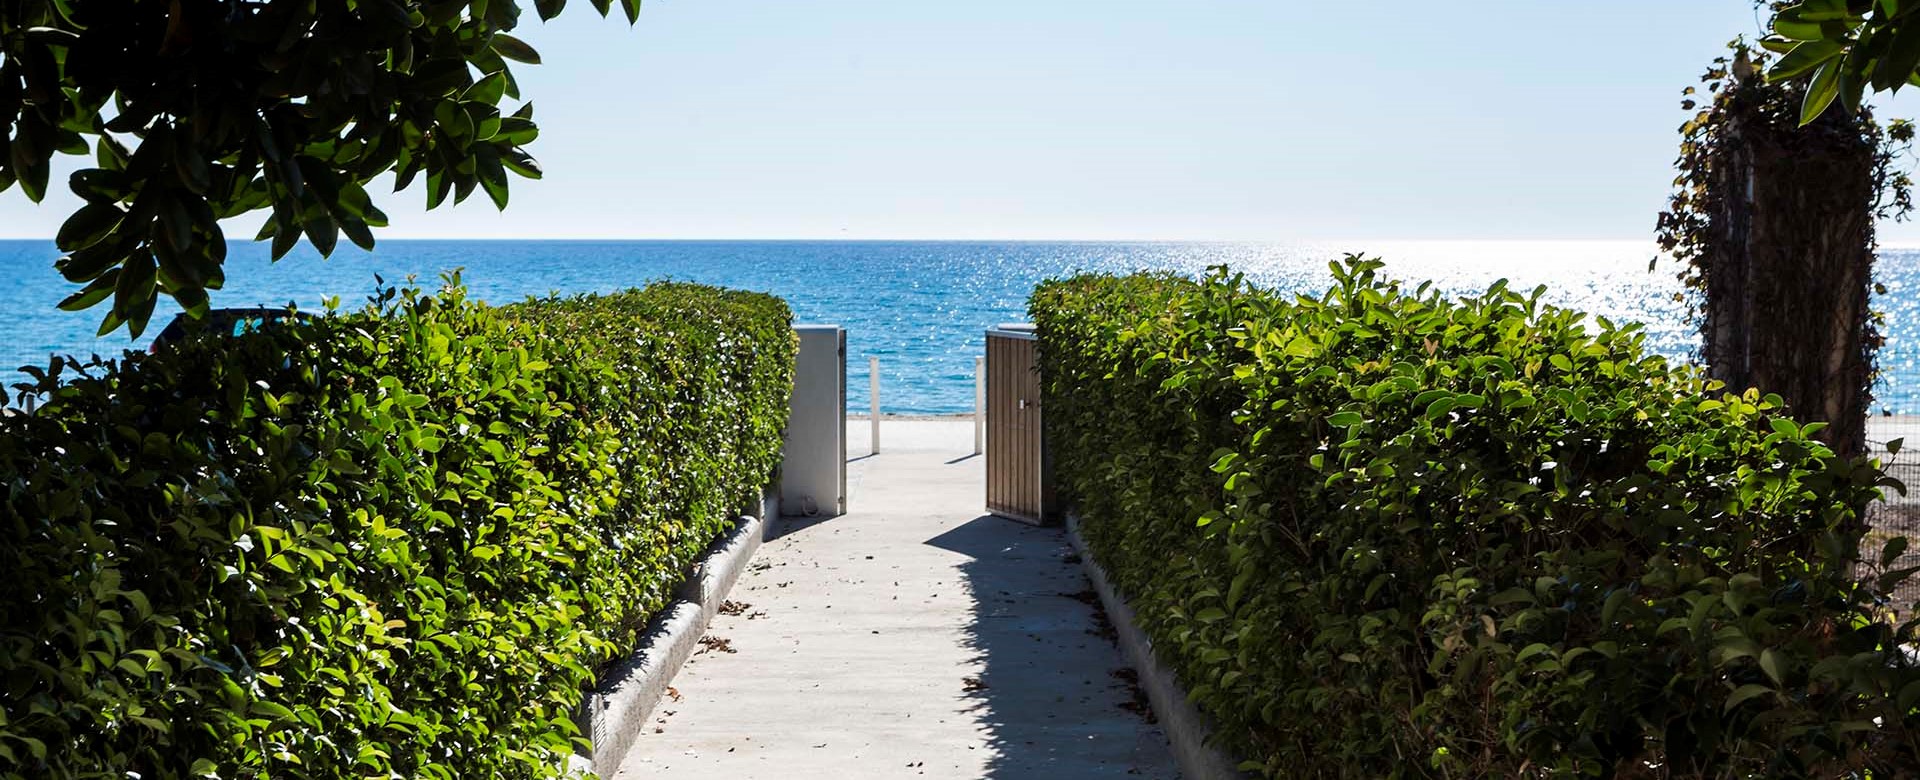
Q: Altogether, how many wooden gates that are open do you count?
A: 1